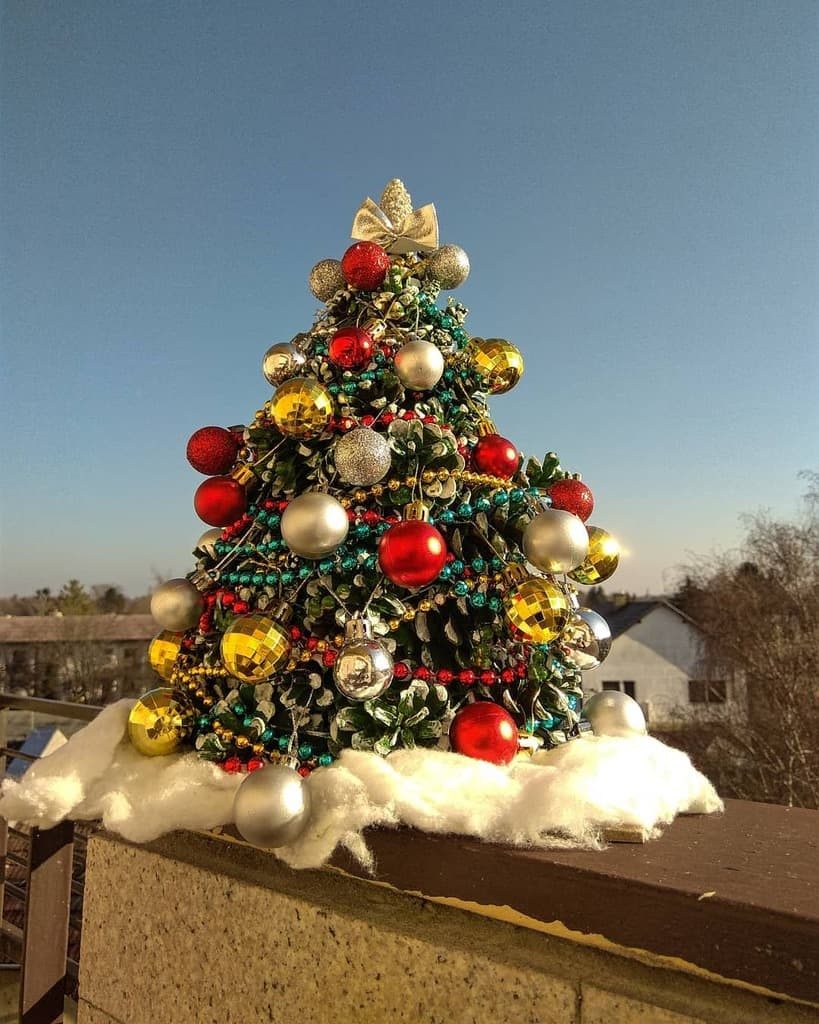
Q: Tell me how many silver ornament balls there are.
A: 13